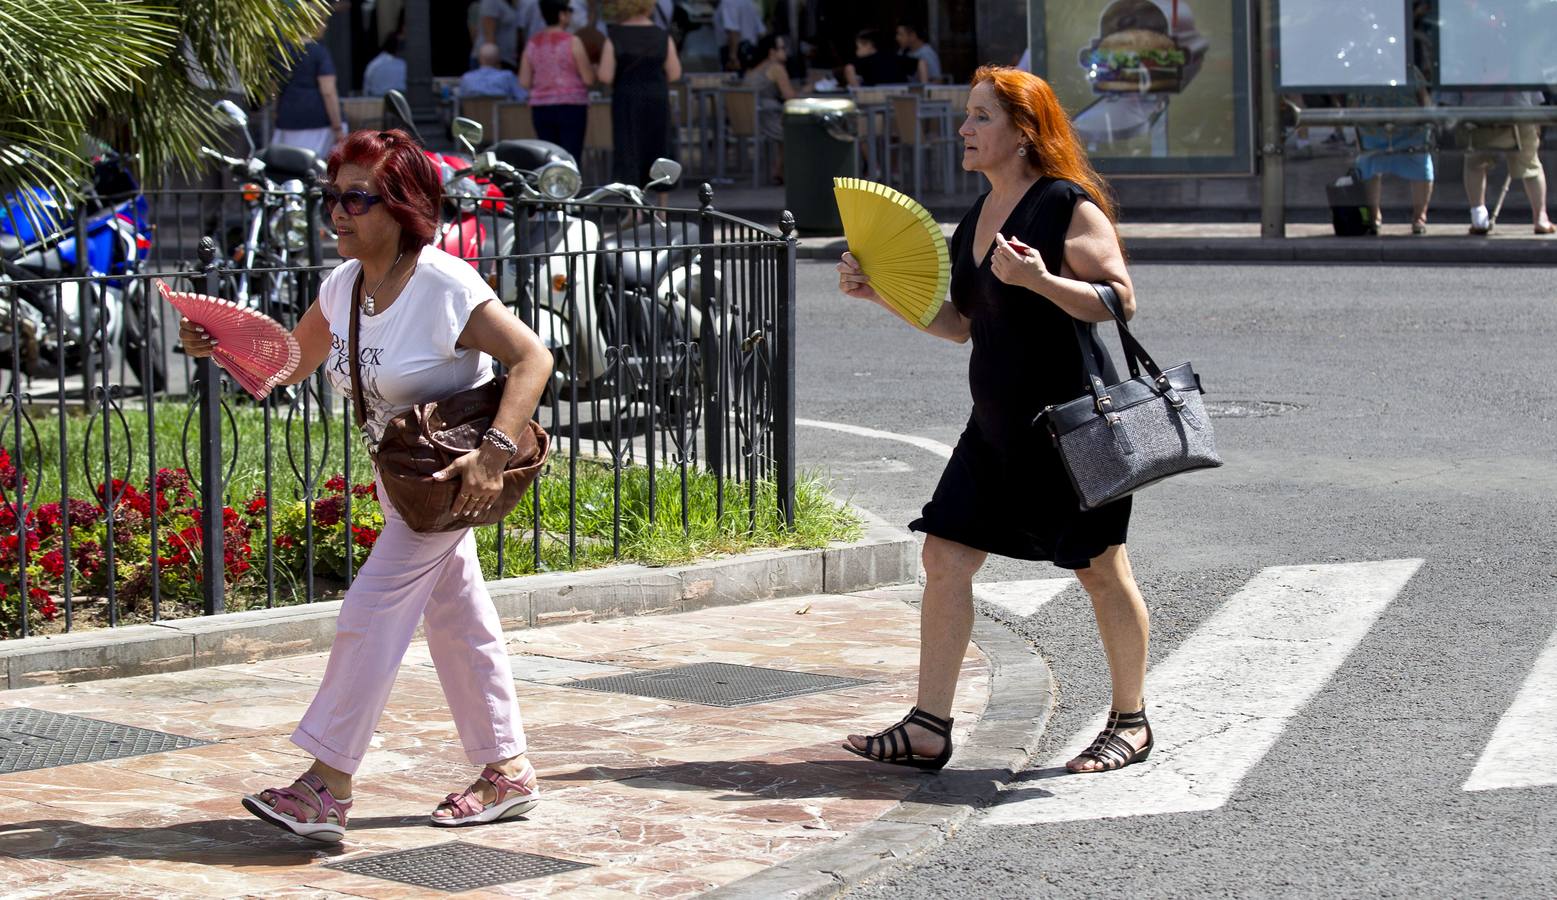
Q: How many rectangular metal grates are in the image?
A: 3